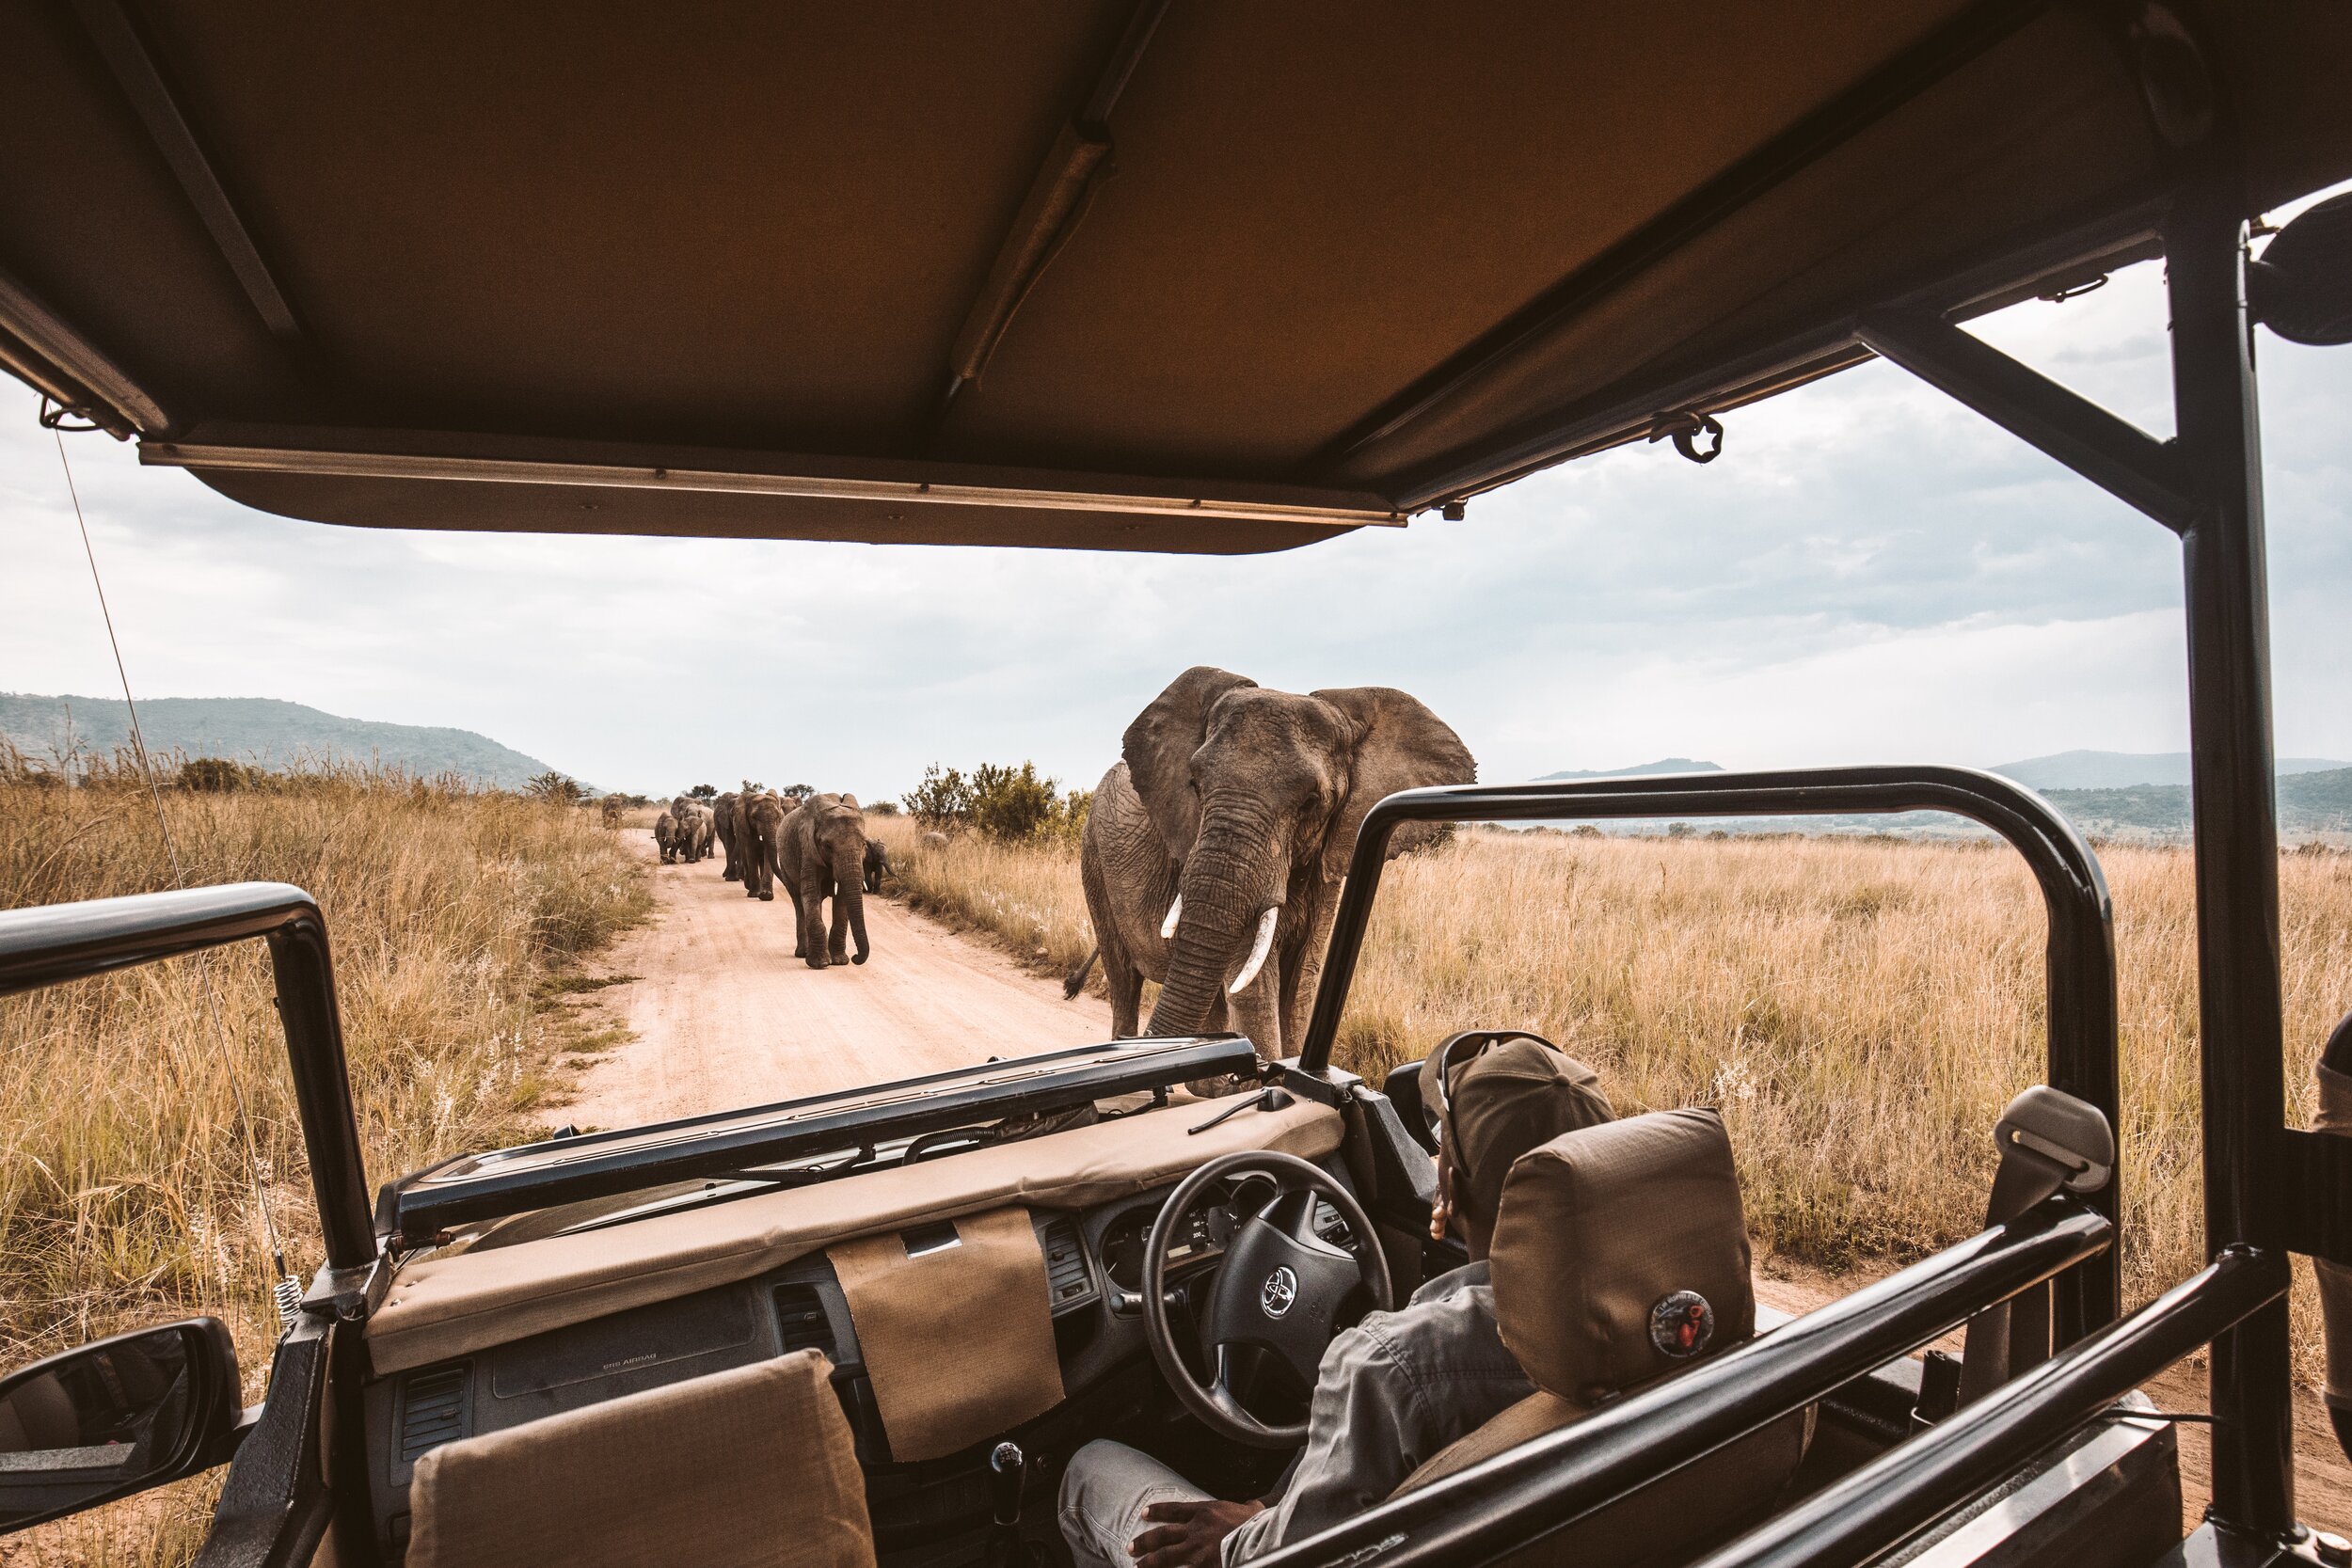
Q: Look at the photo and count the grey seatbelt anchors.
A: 1